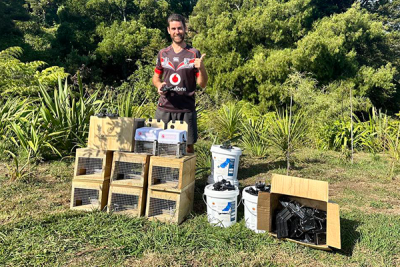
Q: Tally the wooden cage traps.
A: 6